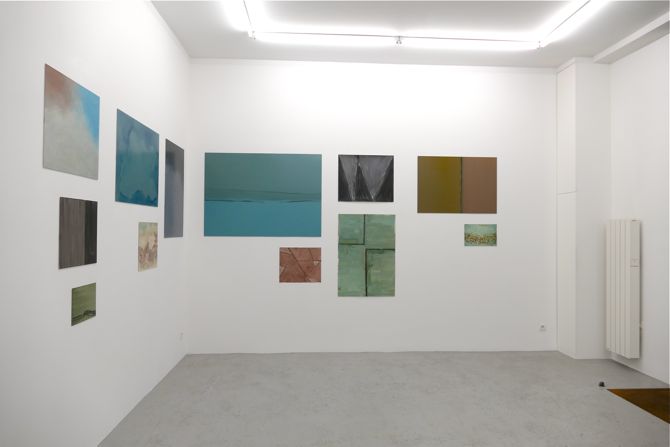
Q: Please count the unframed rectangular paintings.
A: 12